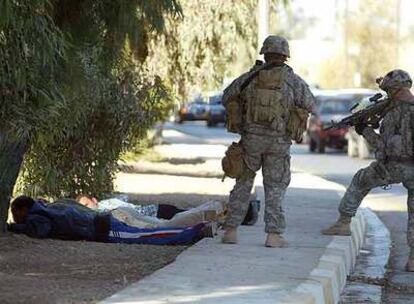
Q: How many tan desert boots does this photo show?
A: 4